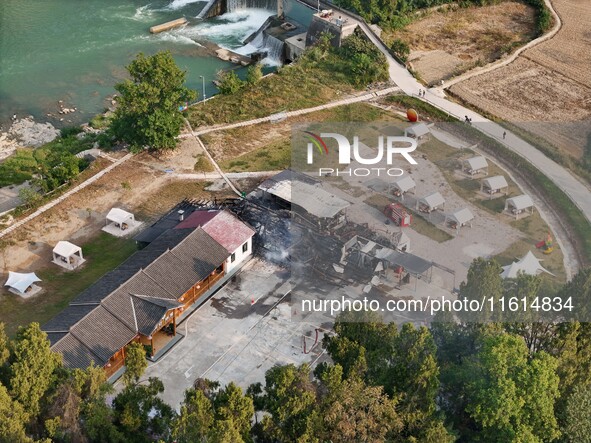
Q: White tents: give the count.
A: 11